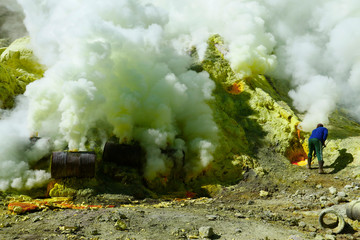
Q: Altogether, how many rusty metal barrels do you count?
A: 2